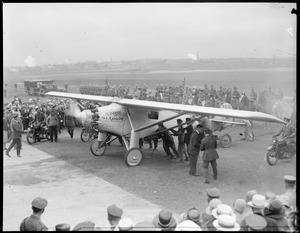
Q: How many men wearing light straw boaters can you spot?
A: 3